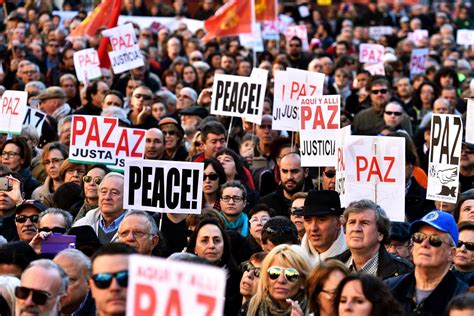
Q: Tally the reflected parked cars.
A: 0